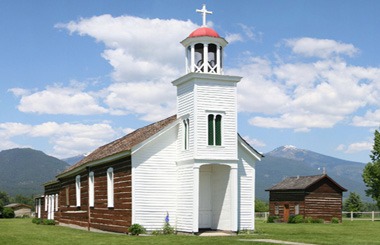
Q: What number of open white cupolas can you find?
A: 1